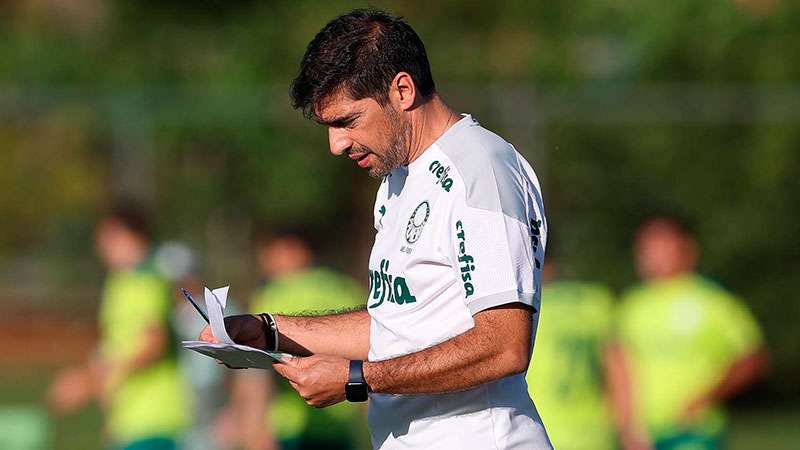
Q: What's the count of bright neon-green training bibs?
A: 4